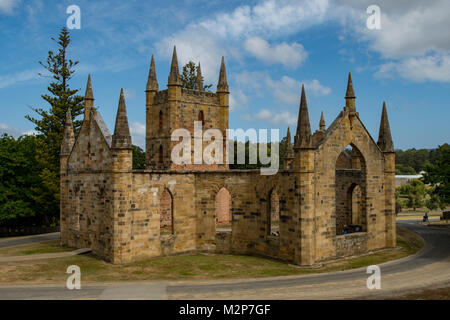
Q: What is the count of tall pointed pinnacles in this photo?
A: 12